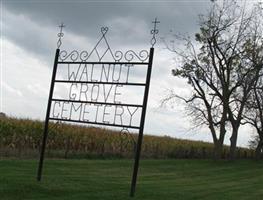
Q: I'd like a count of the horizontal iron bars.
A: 4